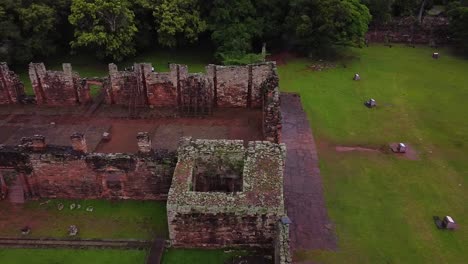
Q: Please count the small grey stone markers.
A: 5